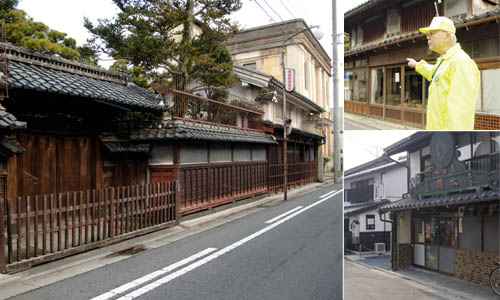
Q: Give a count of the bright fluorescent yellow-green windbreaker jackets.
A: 1